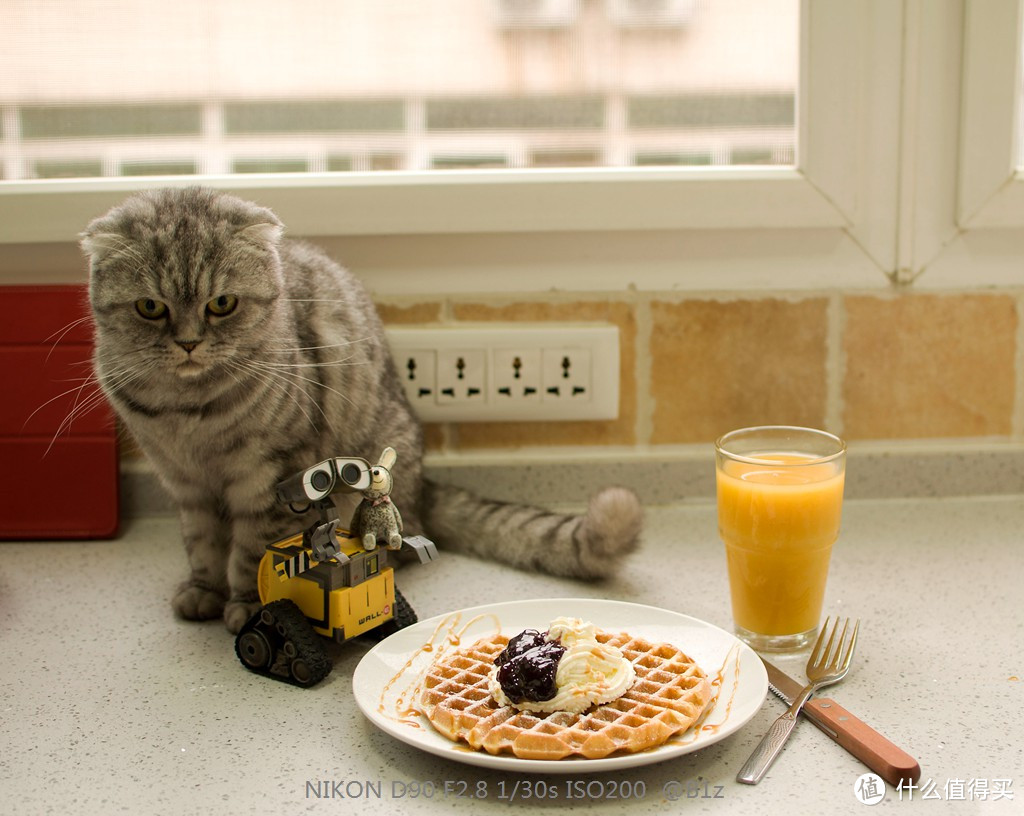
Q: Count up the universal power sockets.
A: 4